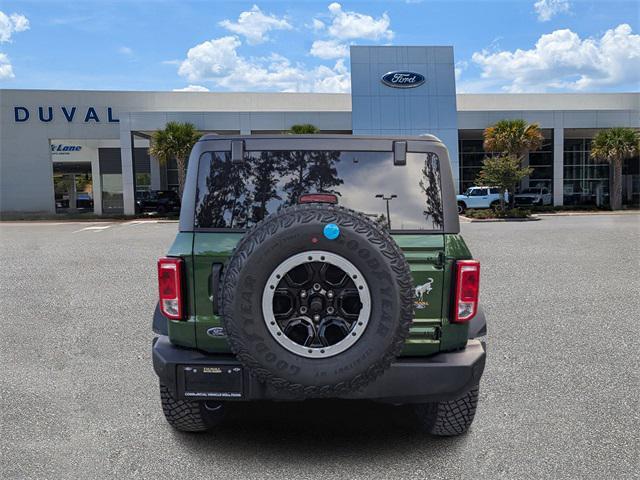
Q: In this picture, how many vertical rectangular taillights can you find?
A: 2